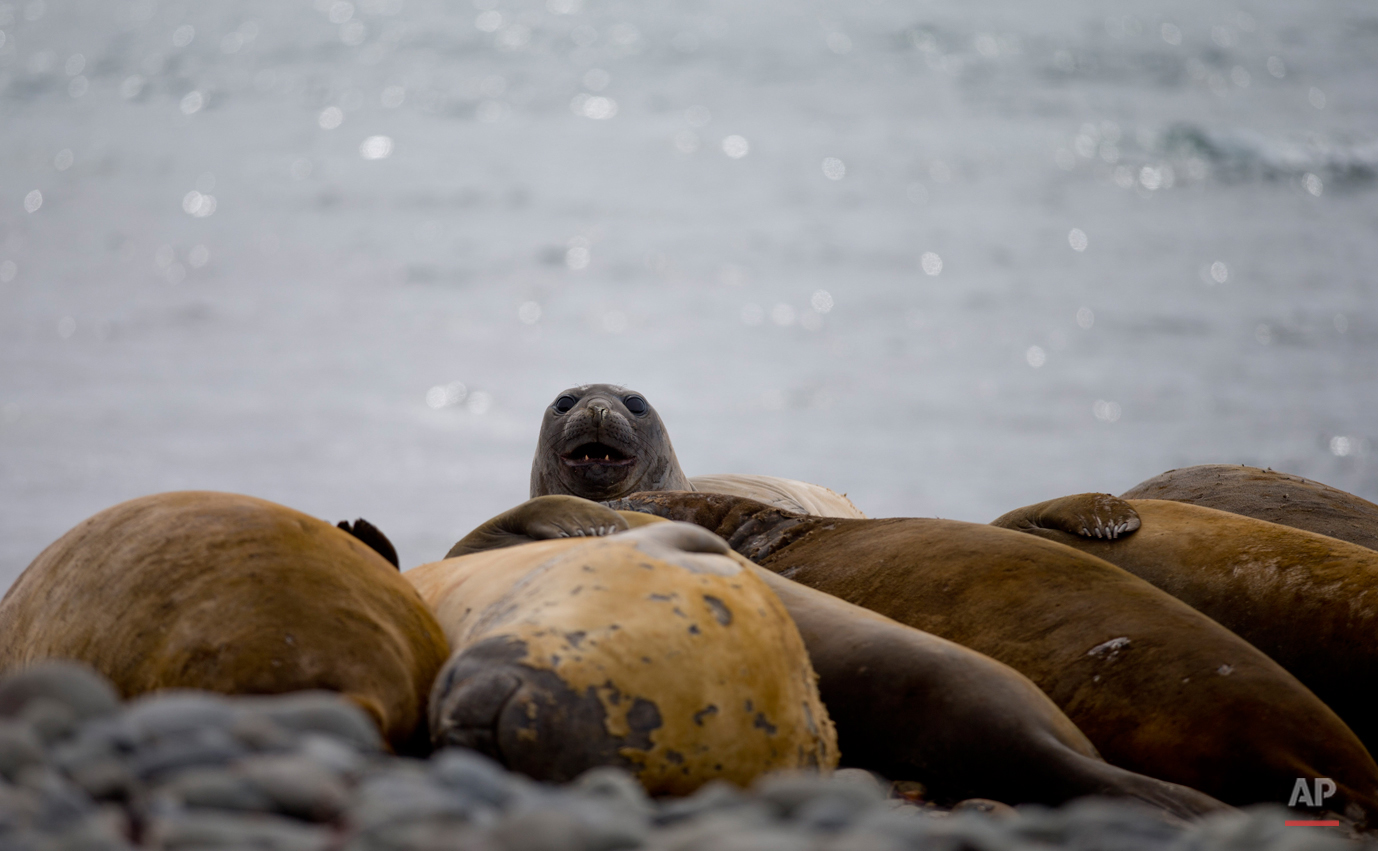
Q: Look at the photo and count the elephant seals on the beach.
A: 7